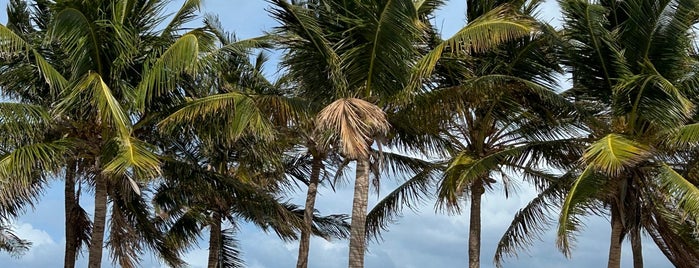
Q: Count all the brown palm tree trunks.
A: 8